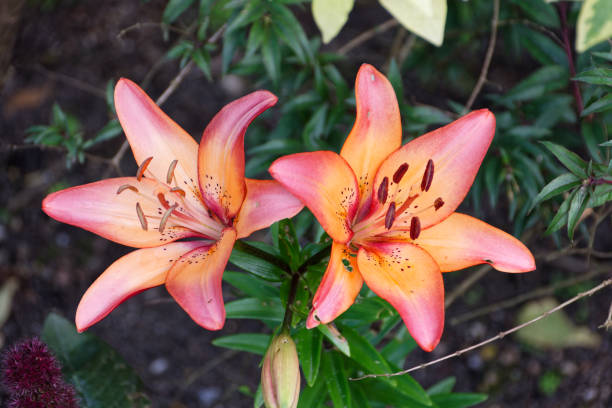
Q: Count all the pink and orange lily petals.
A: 12